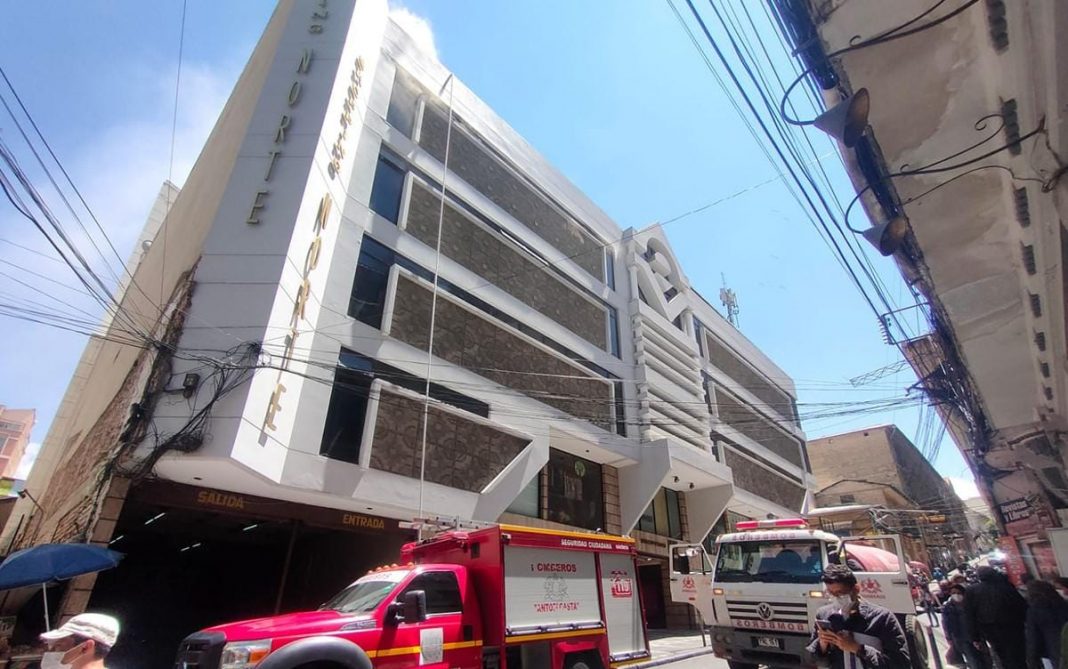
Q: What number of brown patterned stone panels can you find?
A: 7